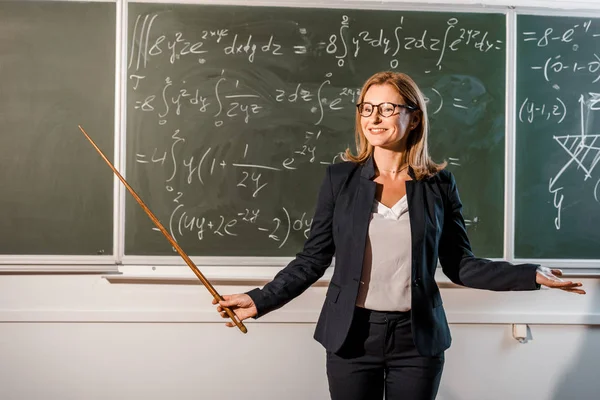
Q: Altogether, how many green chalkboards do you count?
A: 3